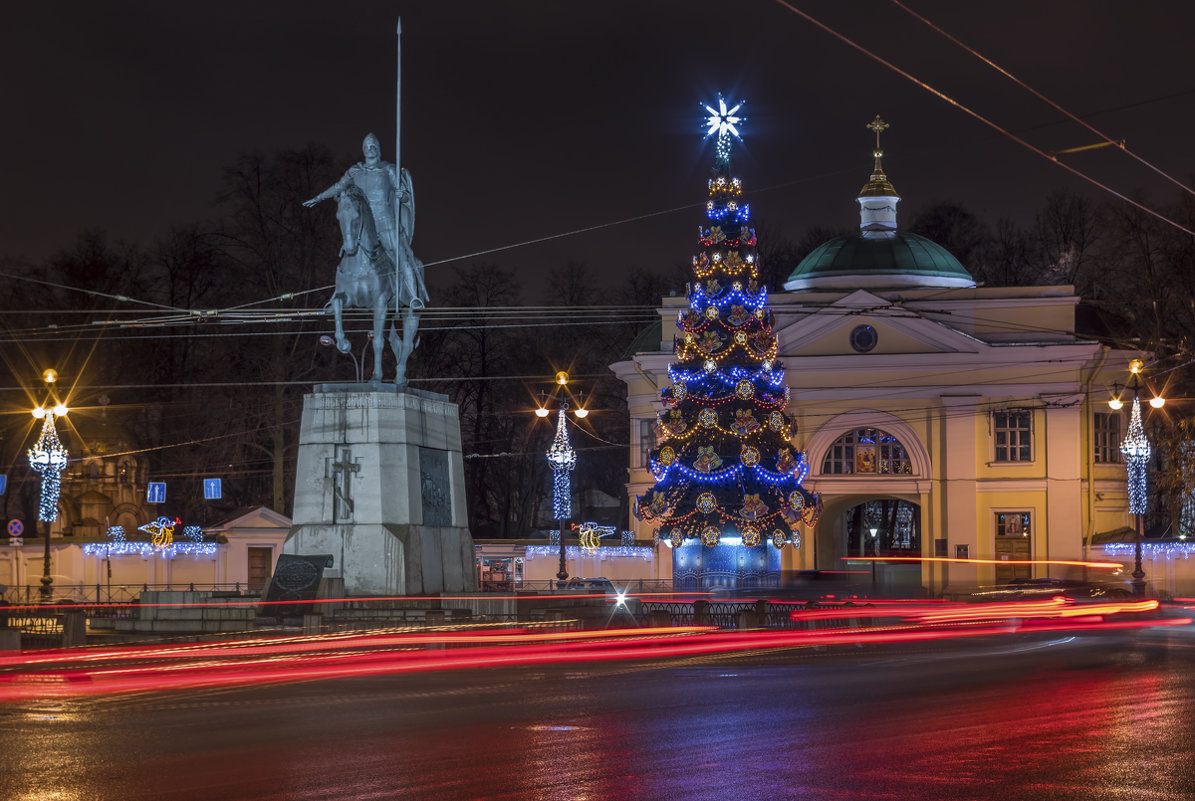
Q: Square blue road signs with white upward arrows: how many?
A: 2